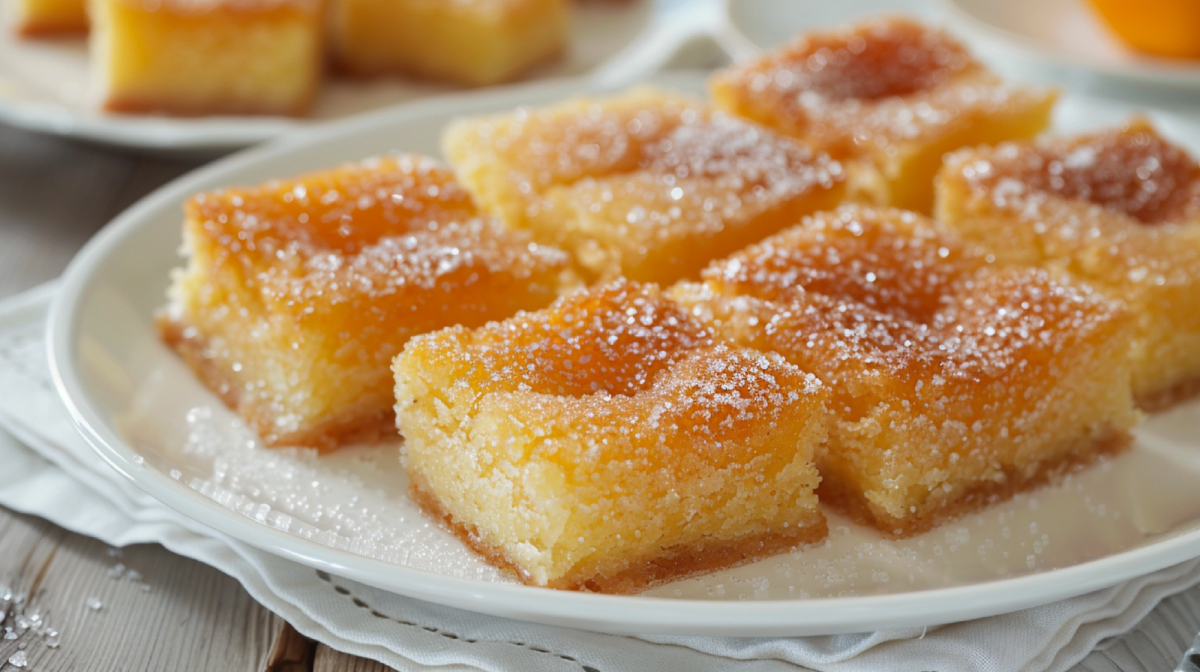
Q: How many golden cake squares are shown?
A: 9